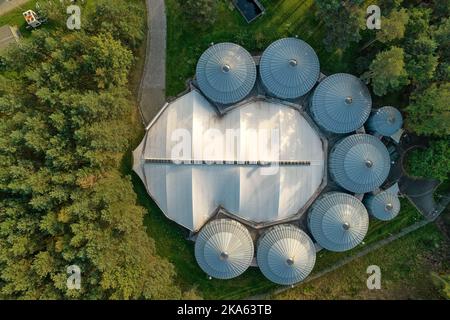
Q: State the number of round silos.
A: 9